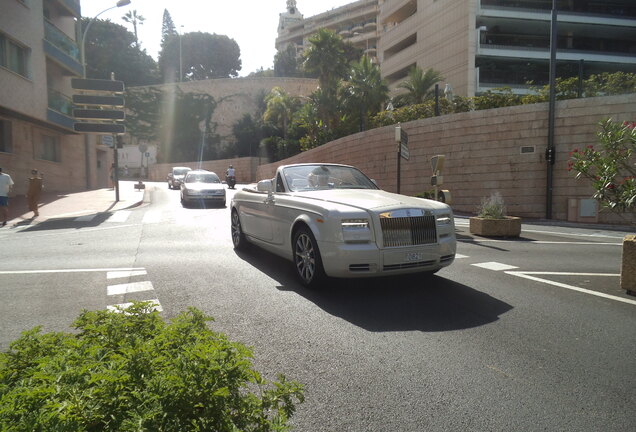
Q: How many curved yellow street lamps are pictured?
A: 0